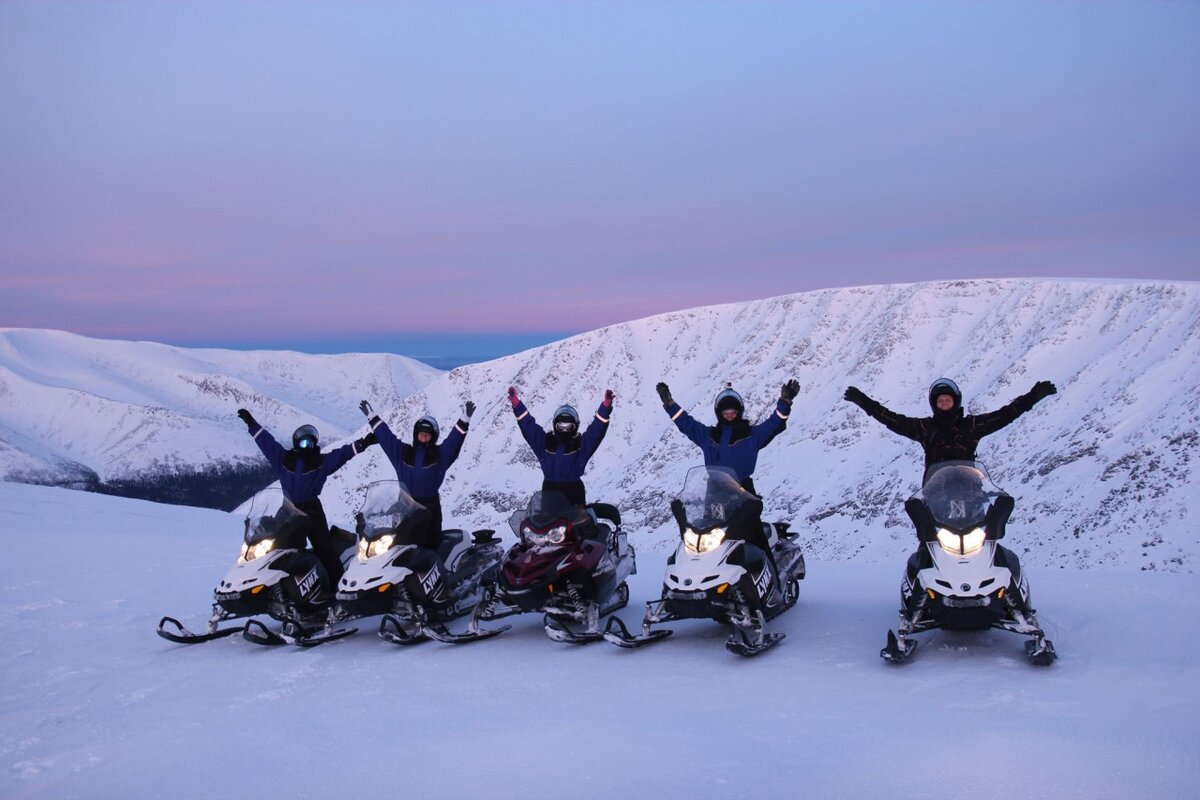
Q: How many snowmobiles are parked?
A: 5